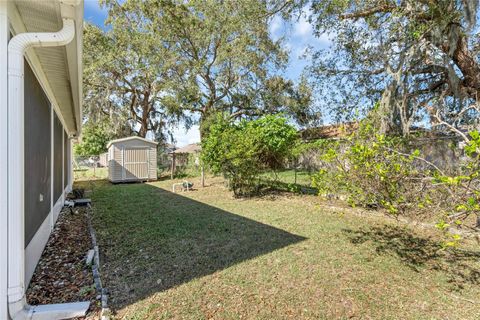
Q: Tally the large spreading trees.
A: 3